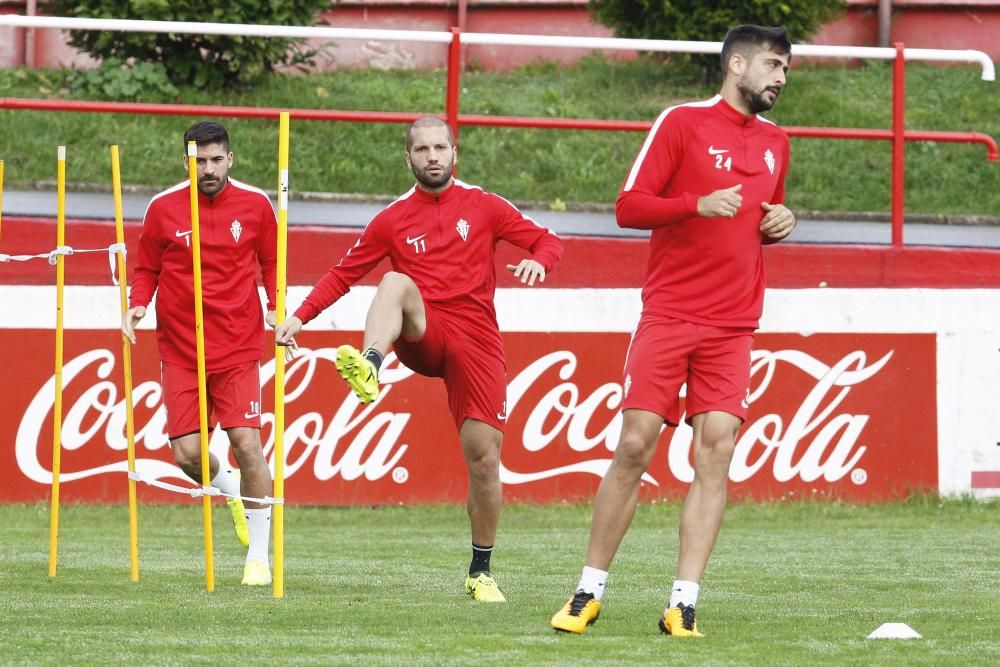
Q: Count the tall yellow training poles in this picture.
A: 5